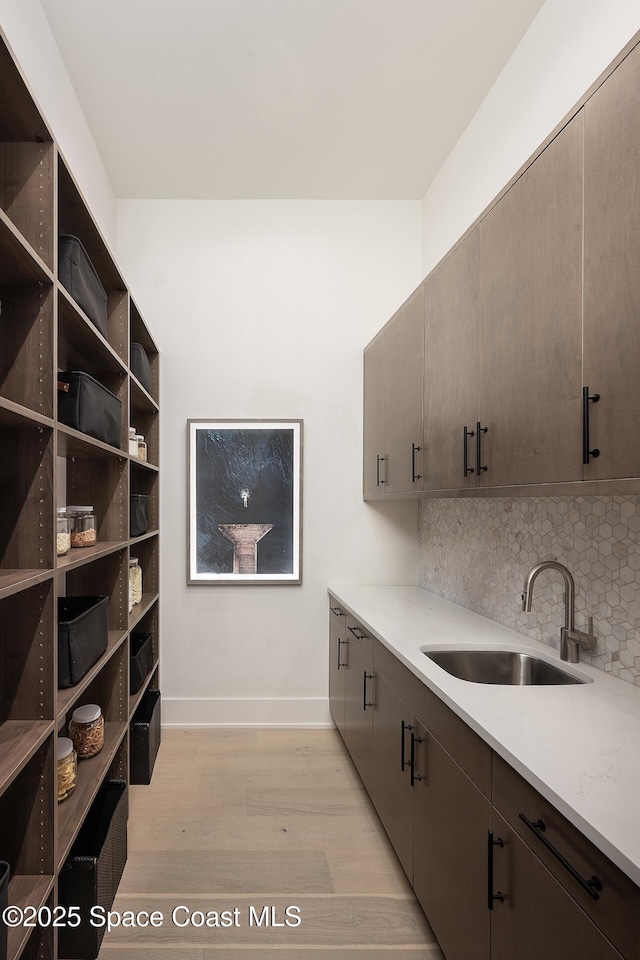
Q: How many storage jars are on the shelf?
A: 8